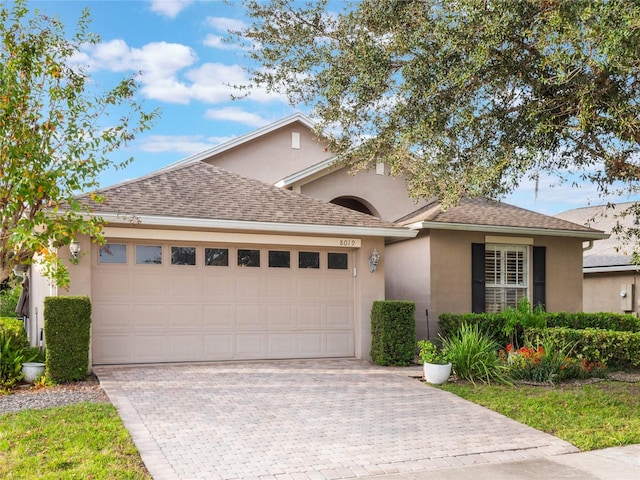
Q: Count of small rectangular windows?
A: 8